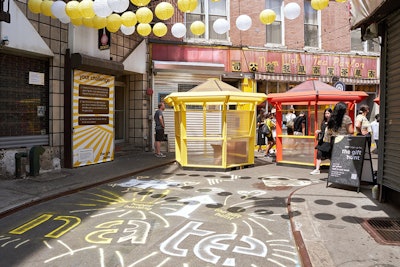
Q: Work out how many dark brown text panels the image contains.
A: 3